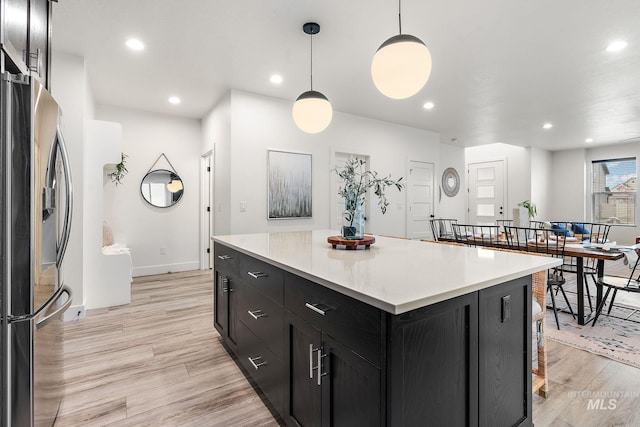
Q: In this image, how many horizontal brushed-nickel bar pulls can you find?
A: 5